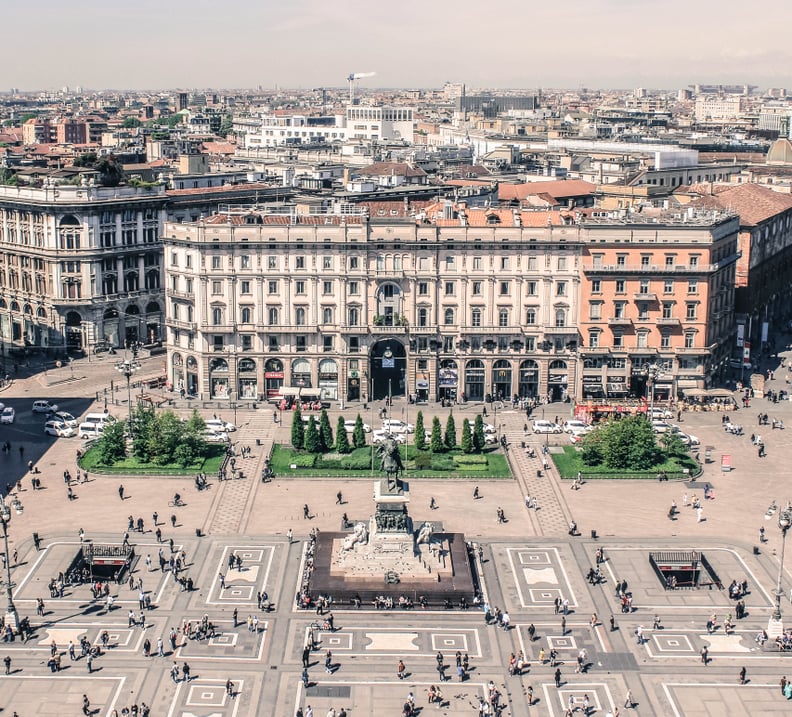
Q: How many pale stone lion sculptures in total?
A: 2